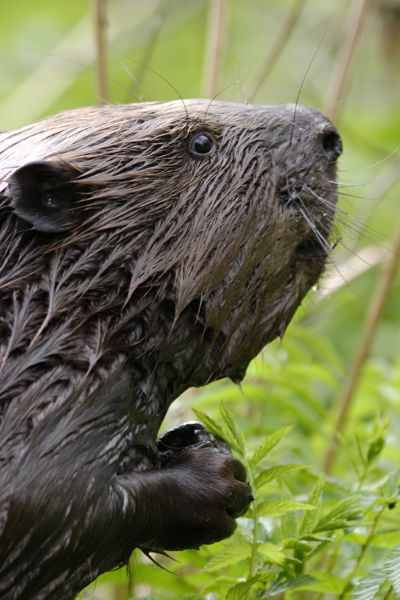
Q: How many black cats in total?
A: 0